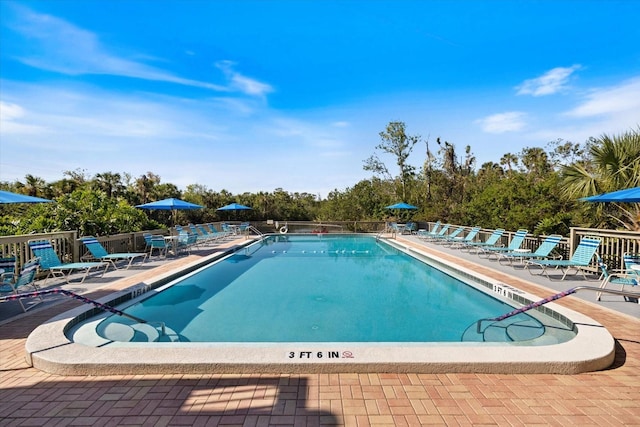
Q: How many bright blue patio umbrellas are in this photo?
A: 5